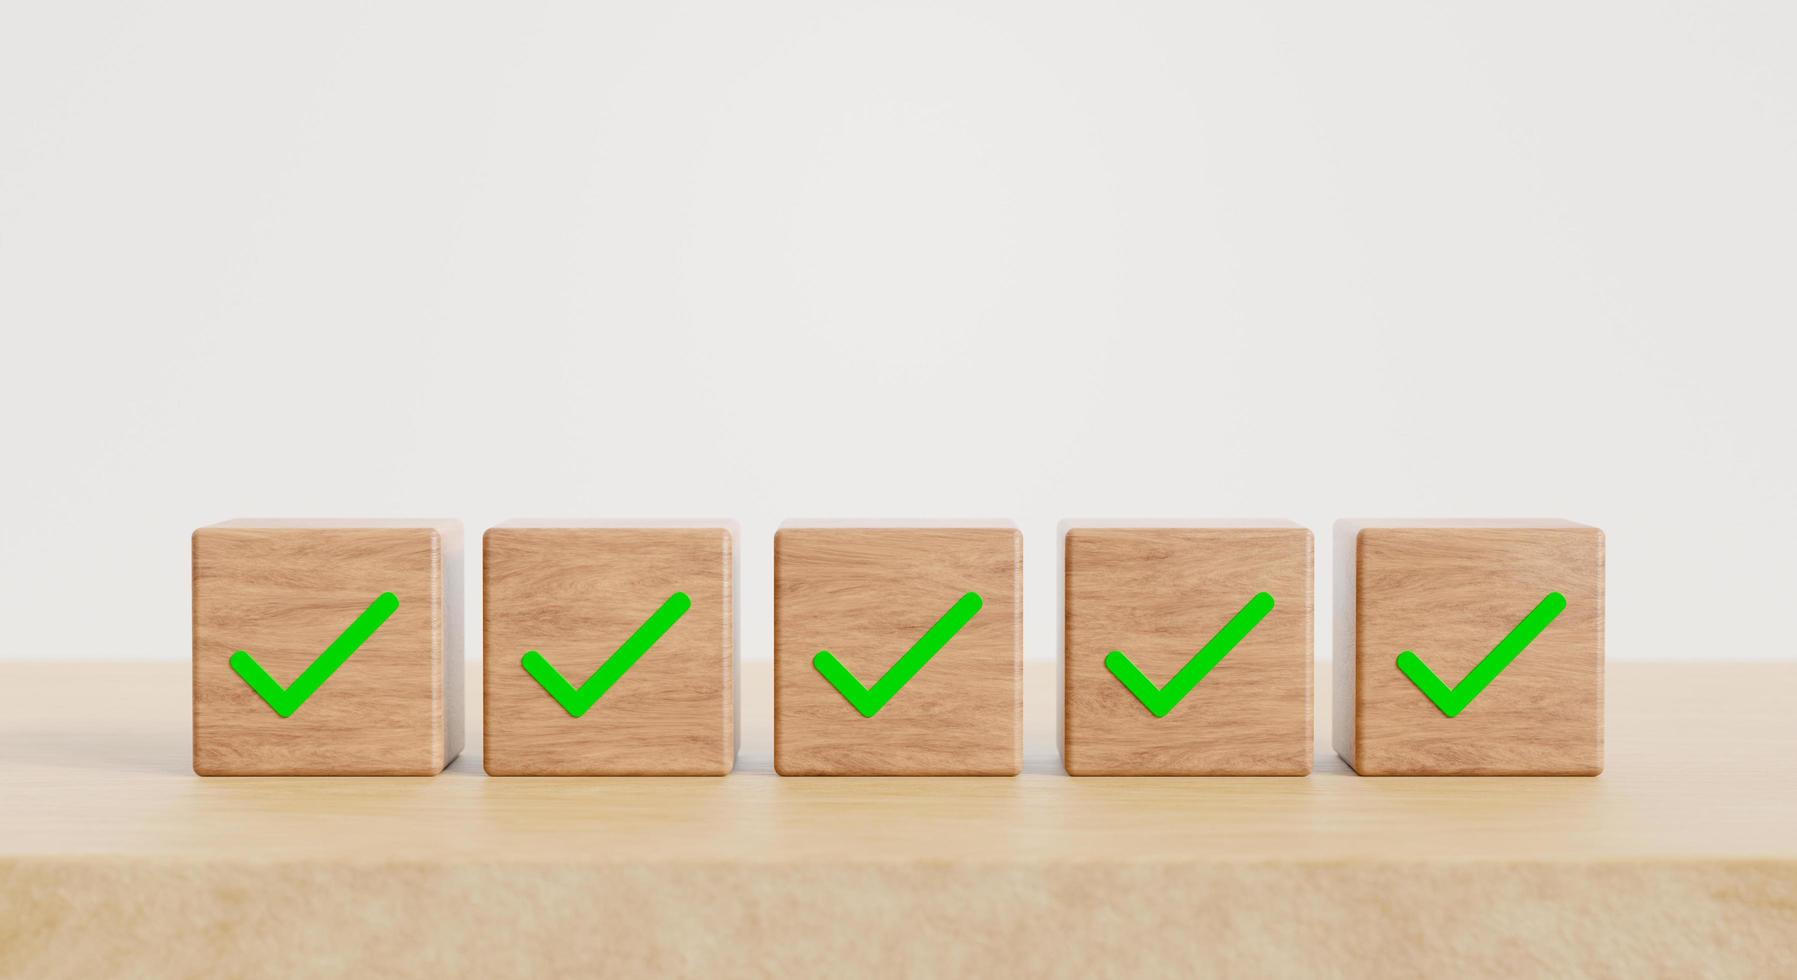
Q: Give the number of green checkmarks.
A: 5